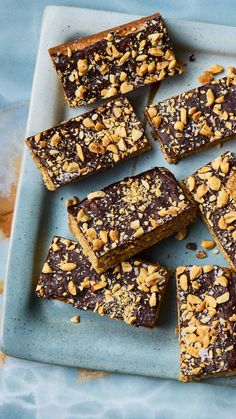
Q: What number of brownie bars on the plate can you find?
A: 7